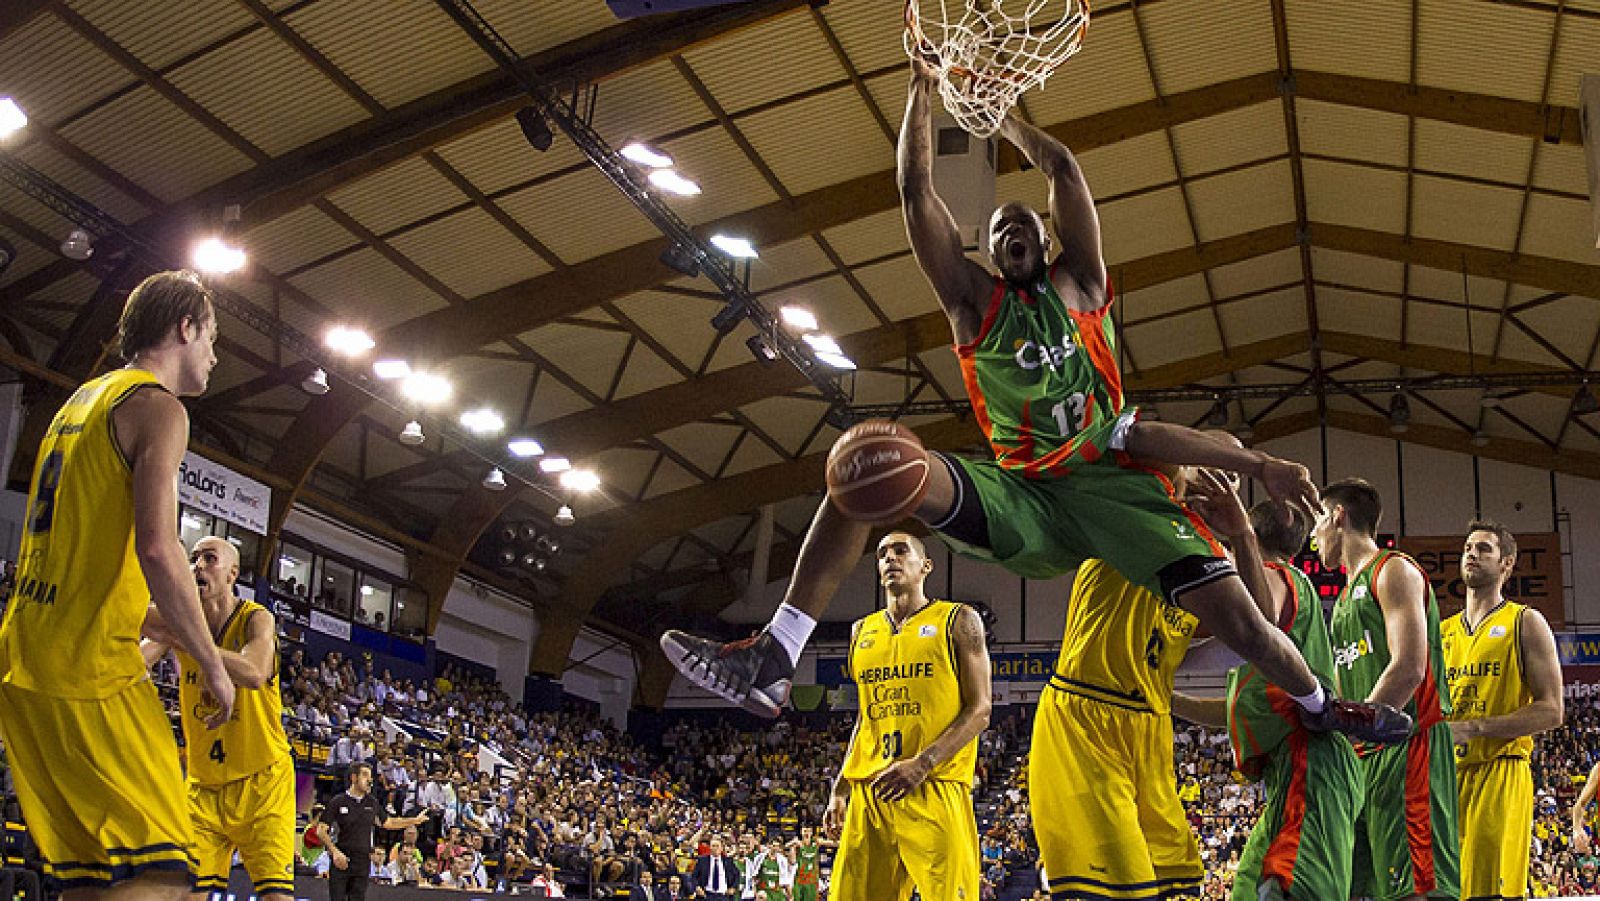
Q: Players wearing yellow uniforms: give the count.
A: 5